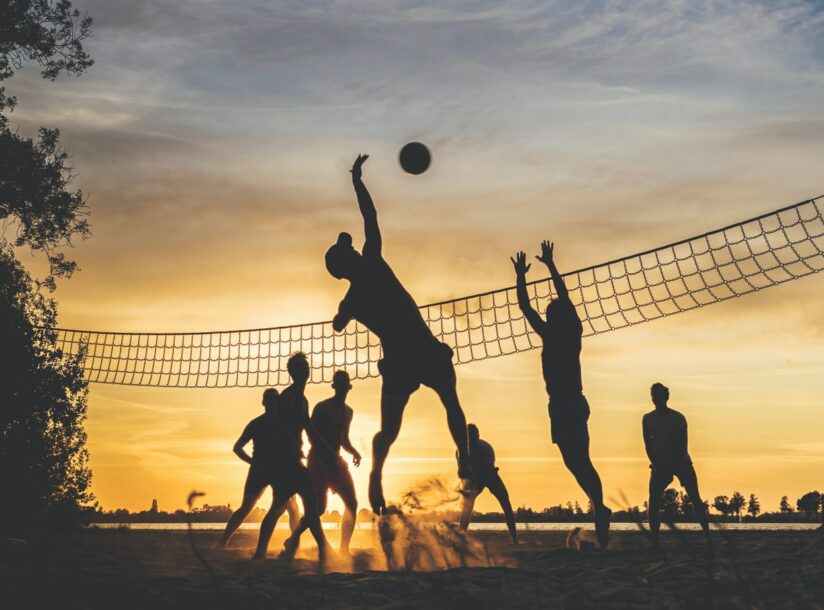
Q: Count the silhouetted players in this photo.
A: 7